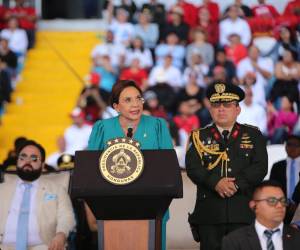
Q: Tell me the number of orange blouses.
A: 0